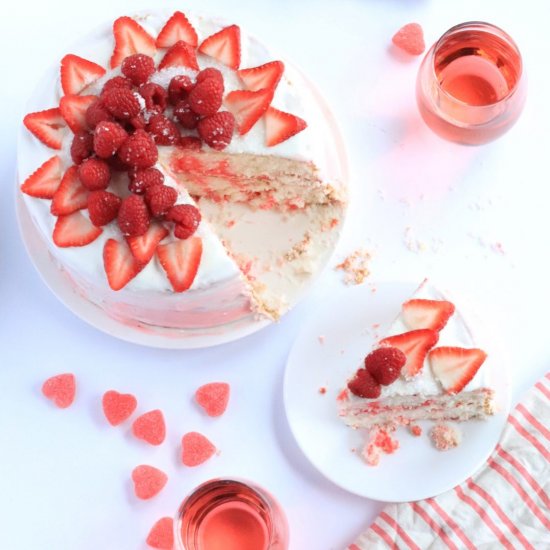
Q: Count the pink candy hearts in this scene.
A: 8